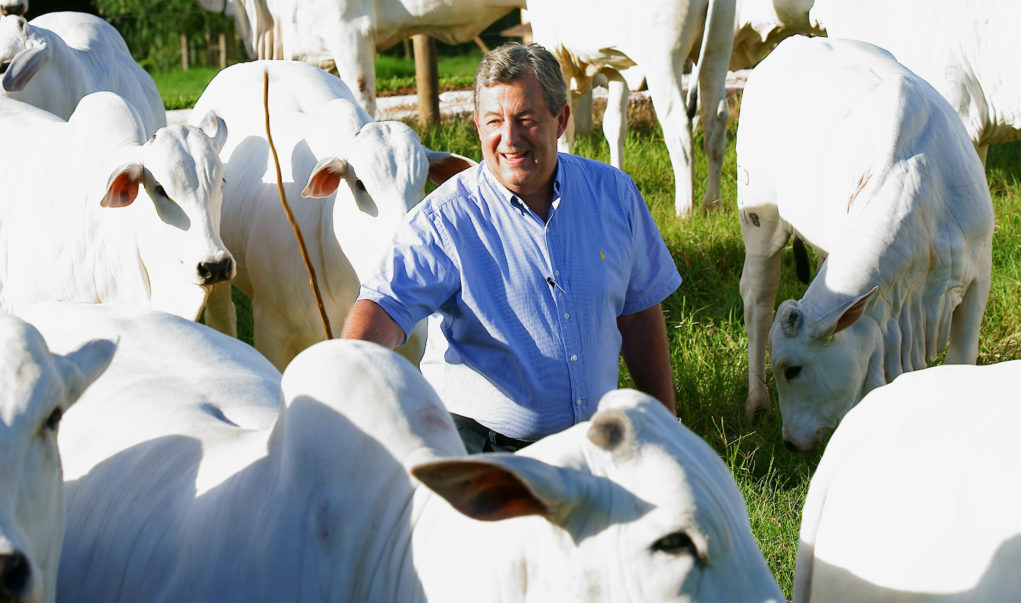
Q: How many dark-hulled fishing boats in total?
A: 0